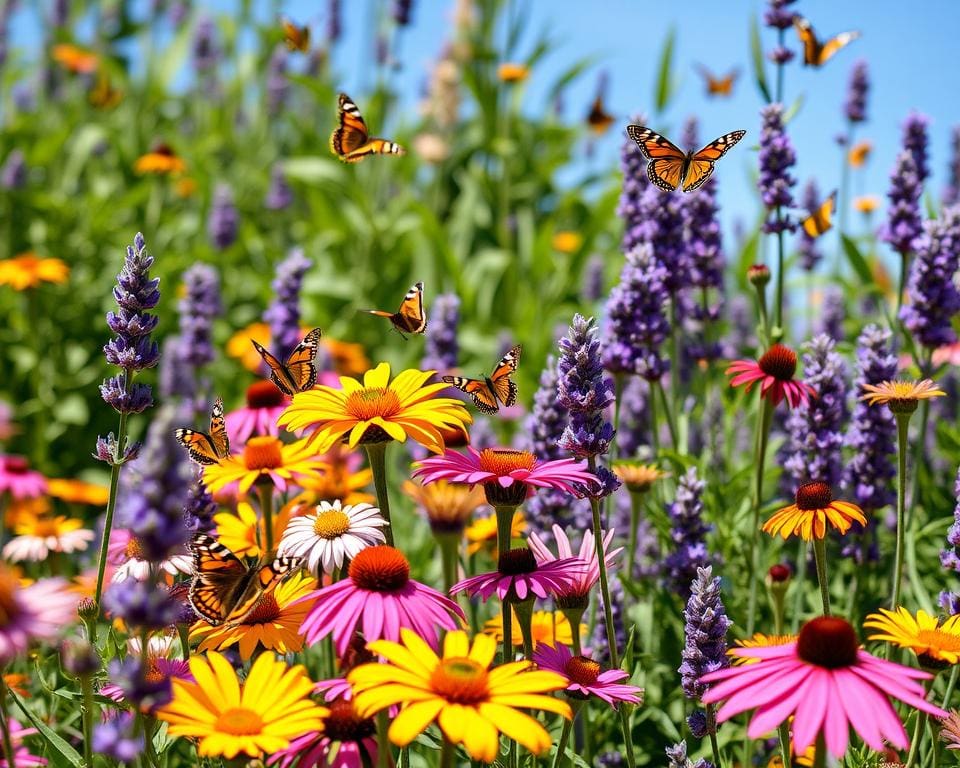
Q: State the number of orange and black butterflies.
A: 12